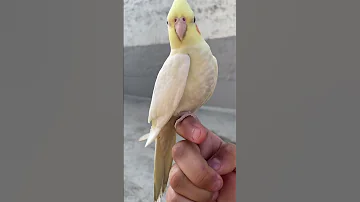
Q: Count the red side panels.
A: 0